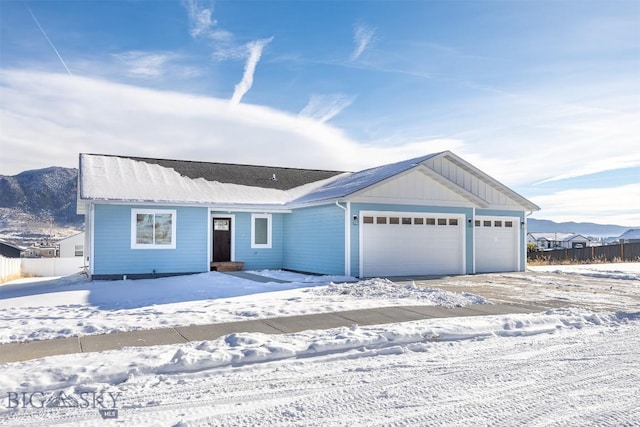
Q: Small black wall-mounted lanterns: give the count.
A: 3